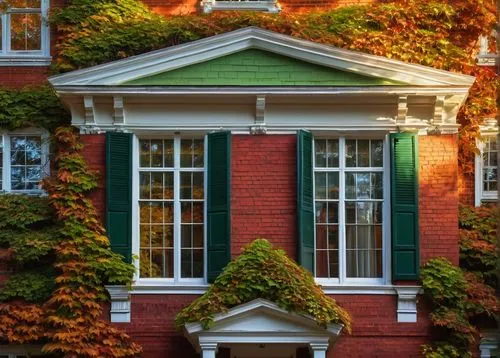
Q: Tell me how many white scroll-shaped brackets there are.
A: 5